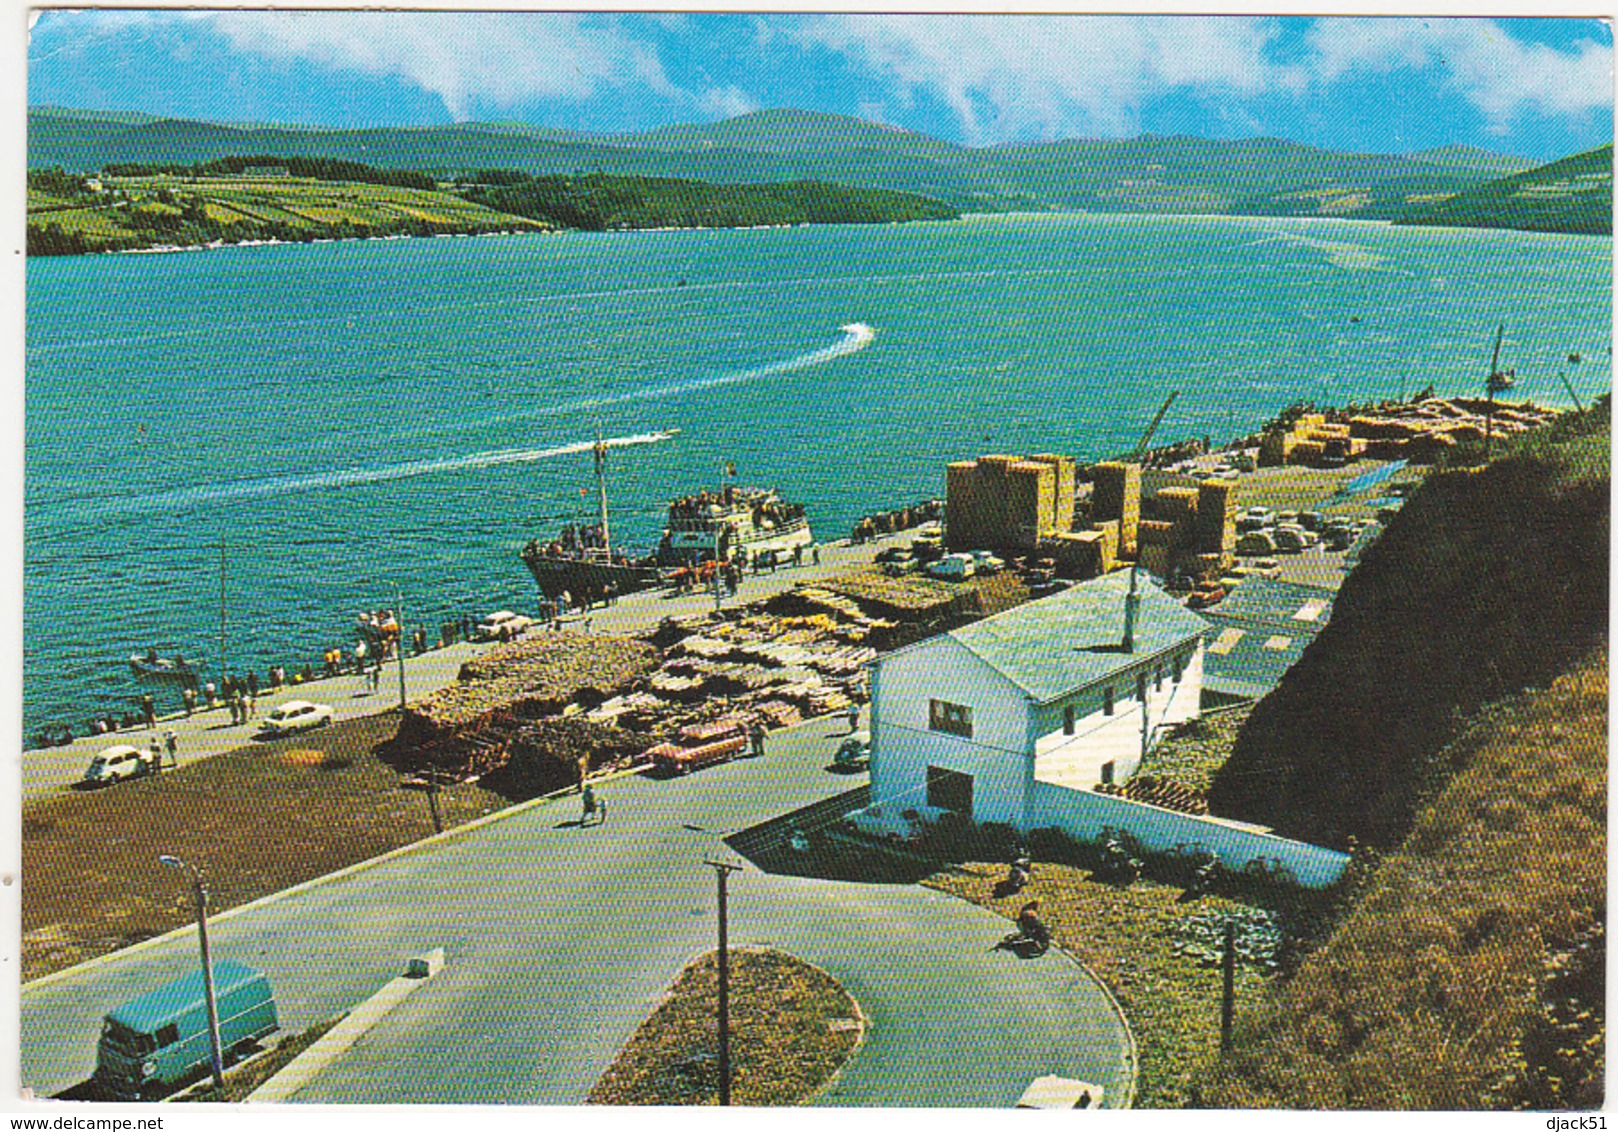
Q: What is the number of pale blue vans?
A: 1